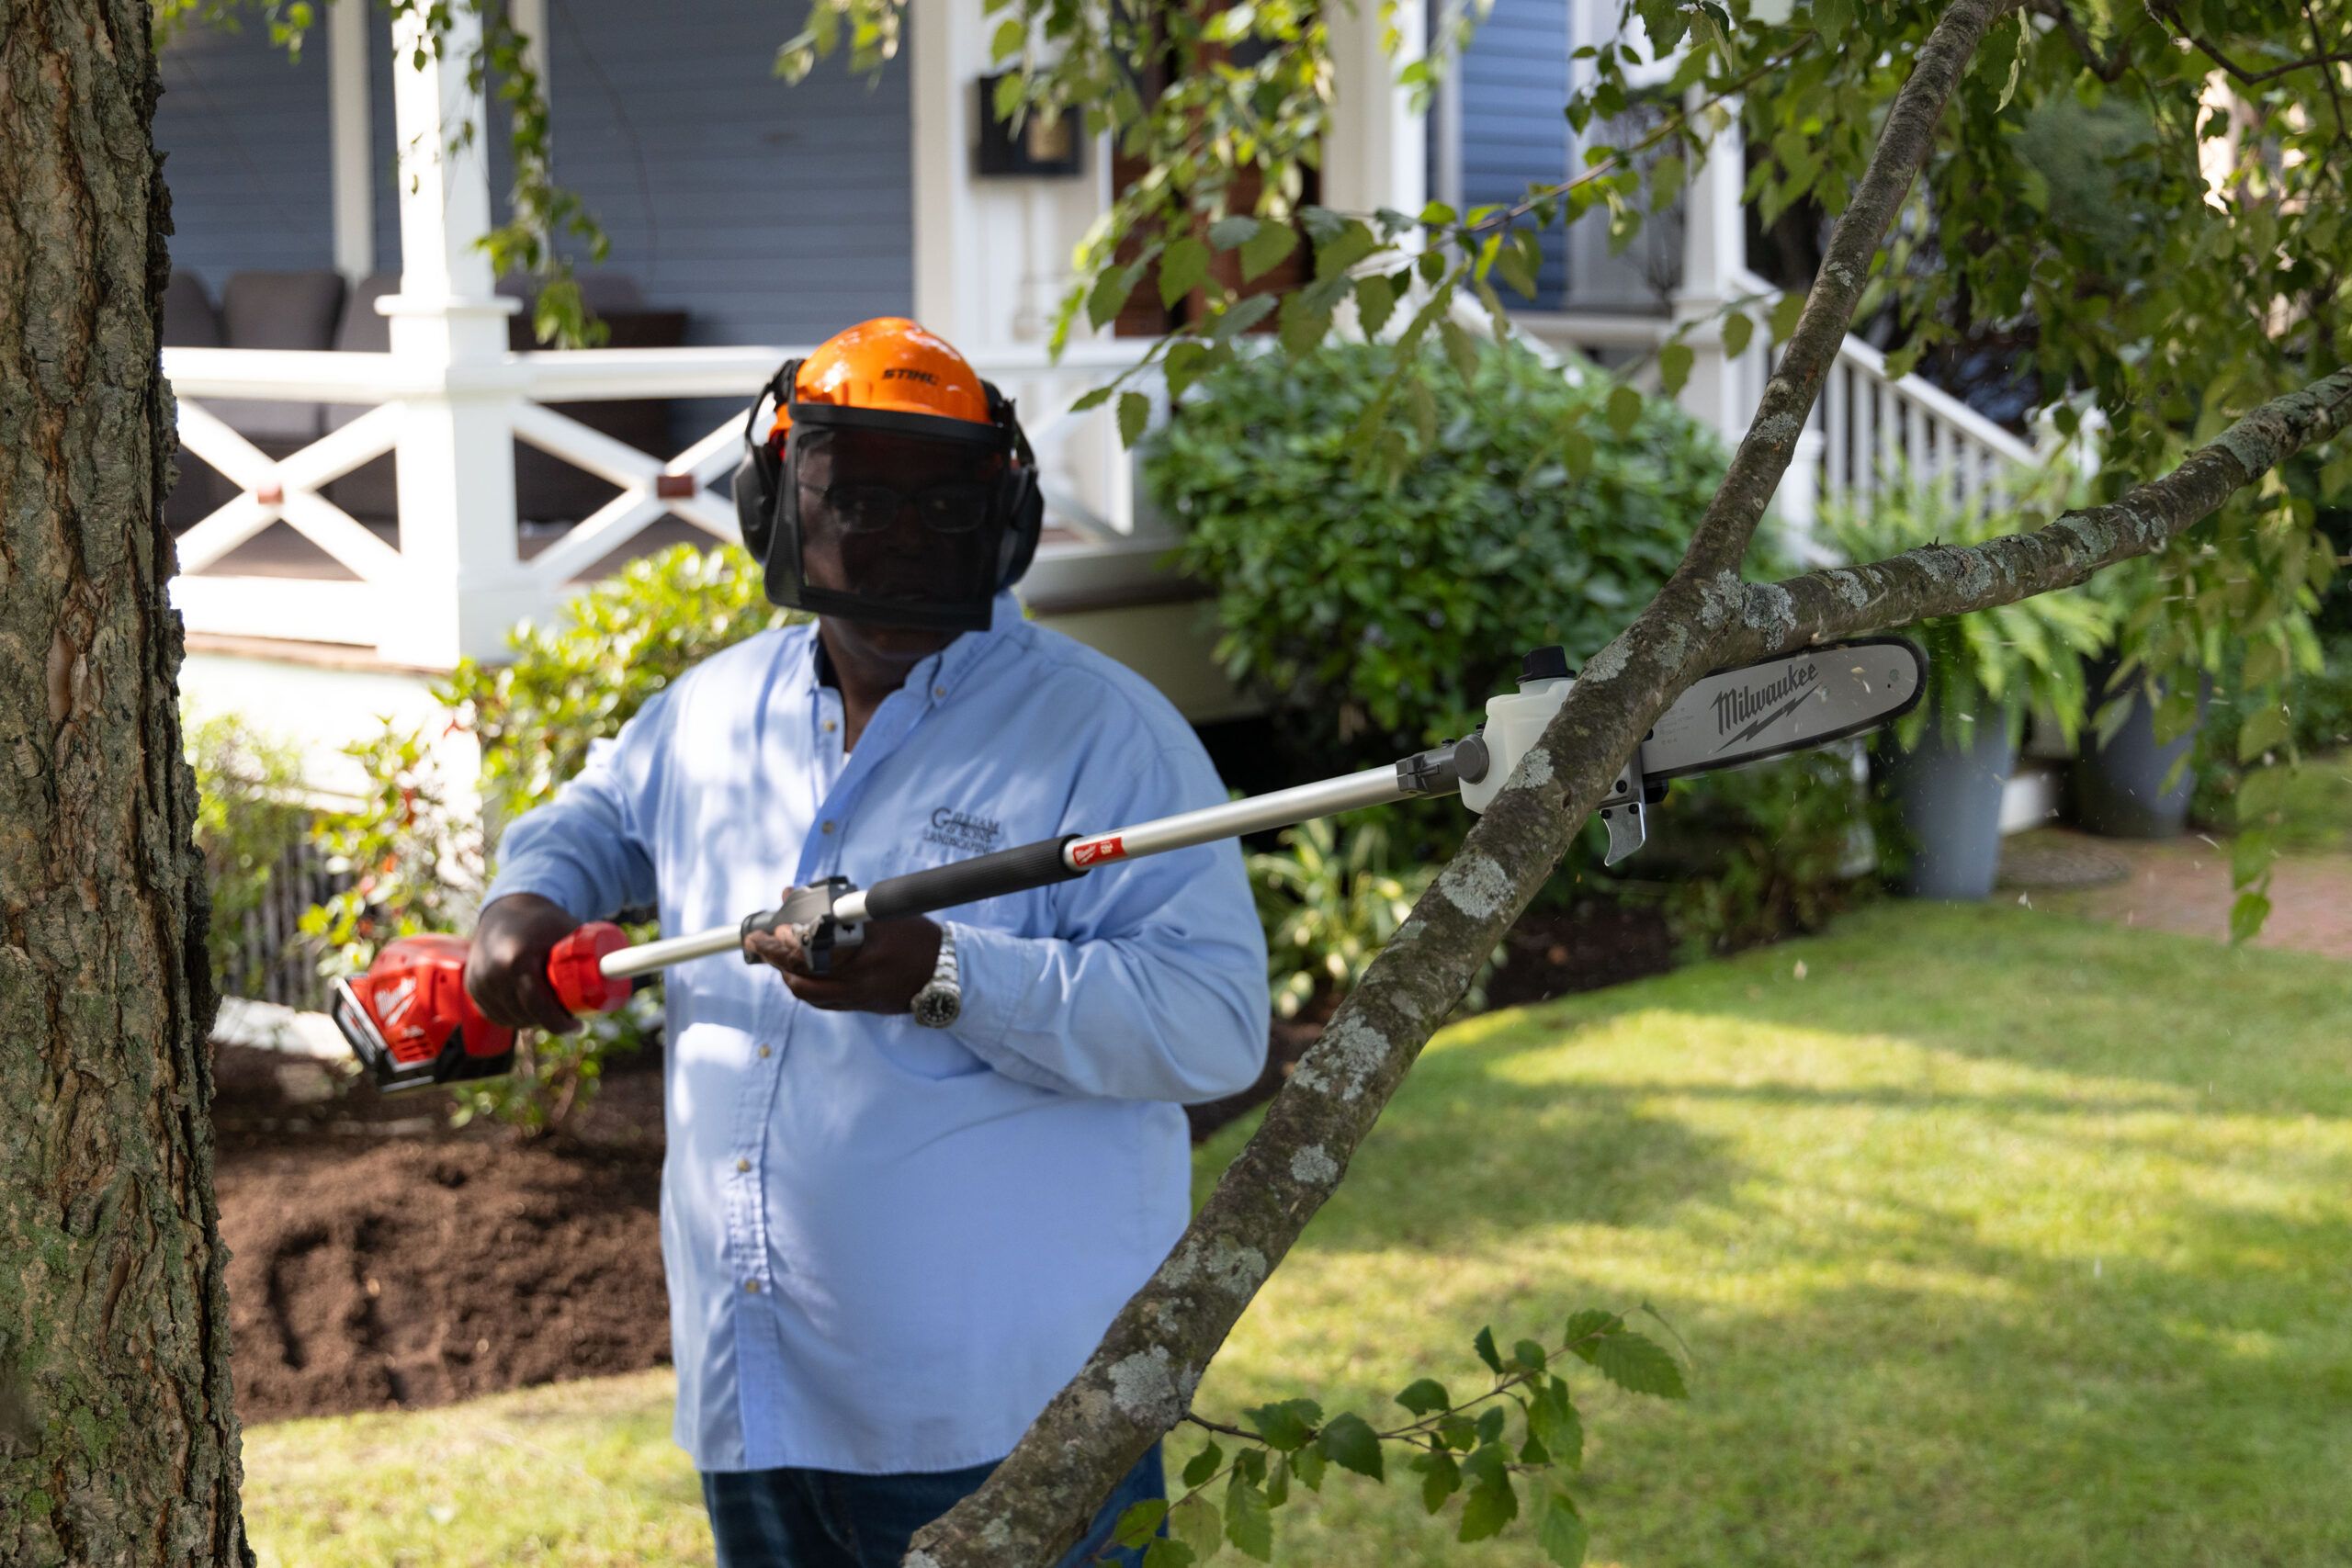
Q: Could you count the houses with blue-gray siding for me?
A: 1